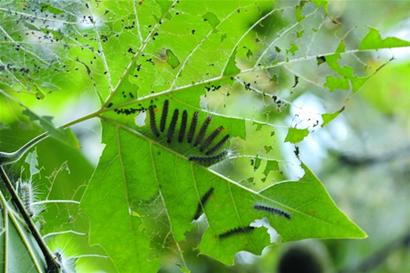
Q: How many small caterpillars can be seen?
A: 12